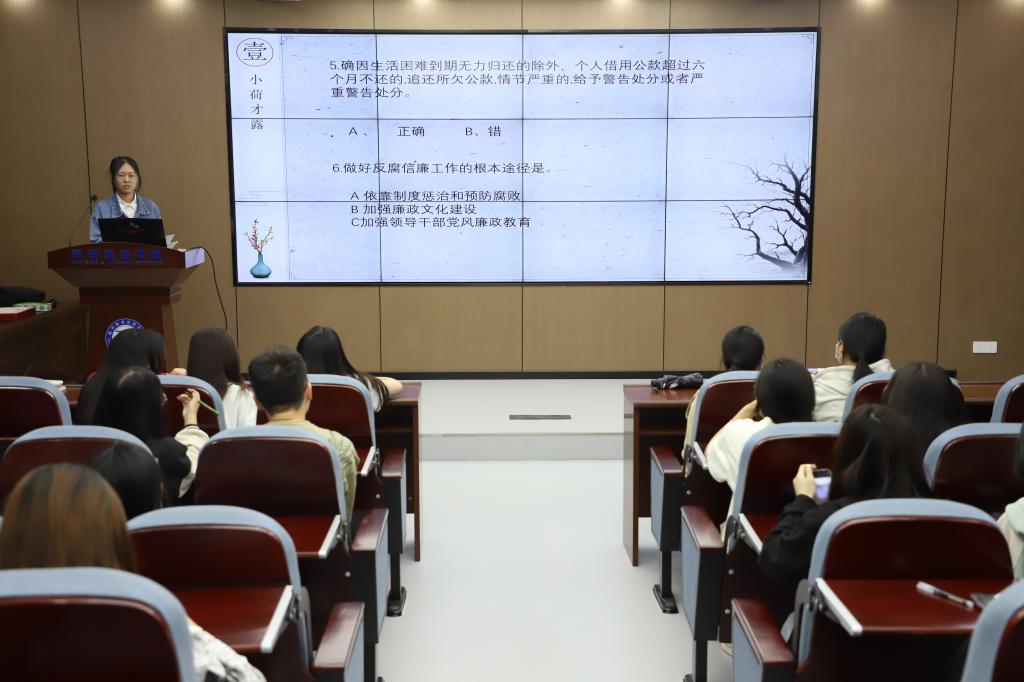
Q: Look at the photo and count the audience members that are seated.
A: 13